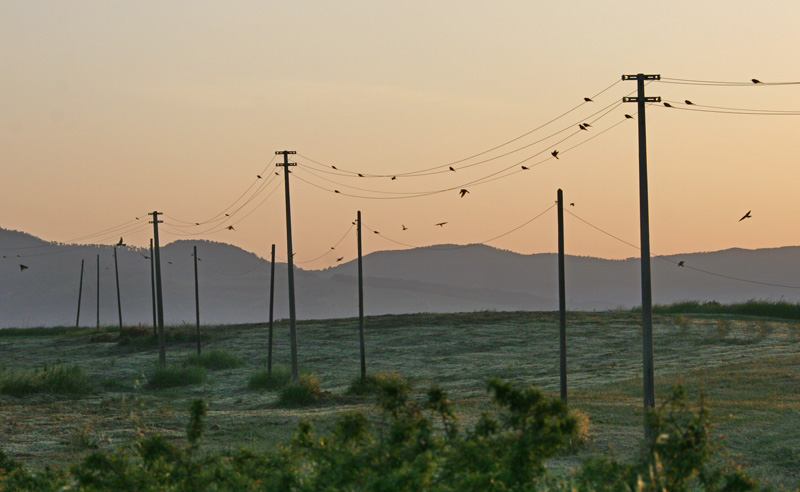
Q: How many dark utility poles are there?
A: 11